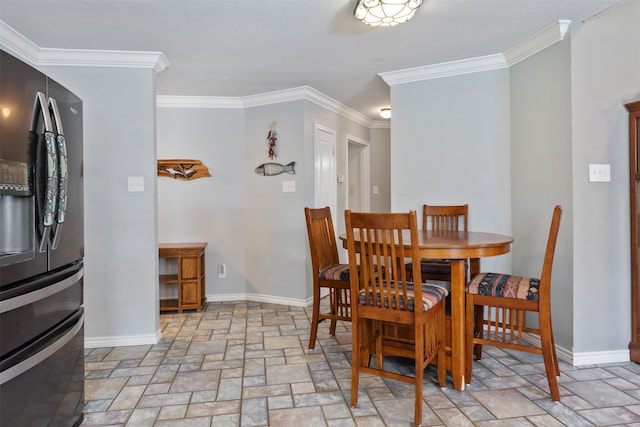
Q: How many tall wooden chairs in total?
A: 4